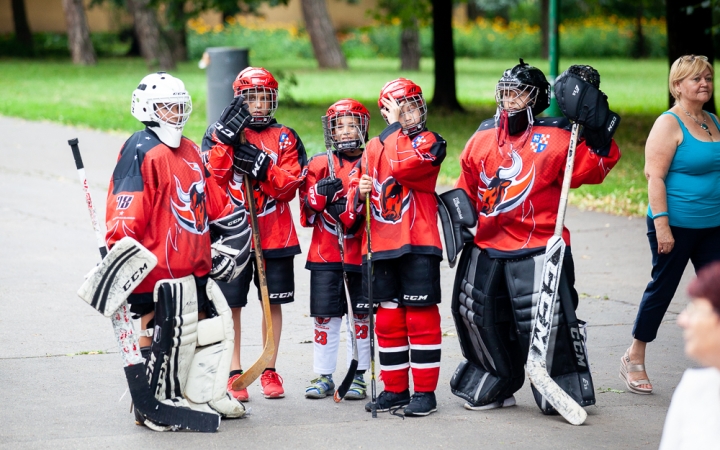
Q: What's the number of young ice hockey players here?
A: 5